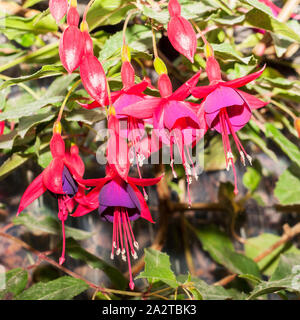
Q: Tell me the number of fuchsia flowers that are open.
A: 5